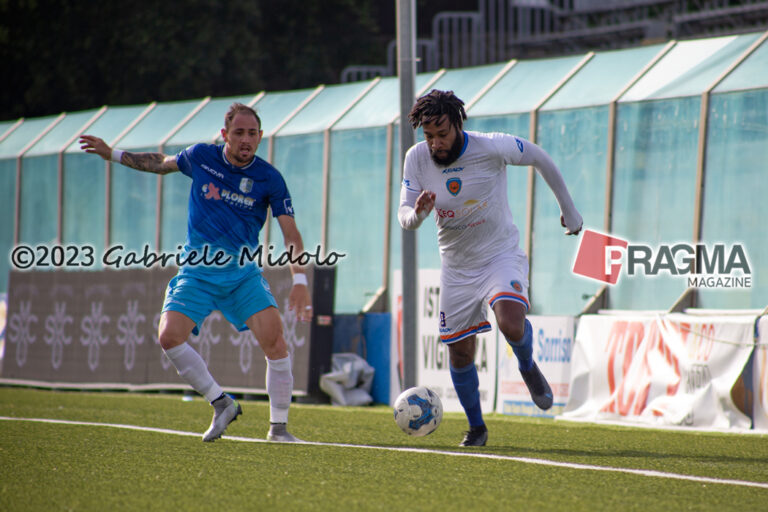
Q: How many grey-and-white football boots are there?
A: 2